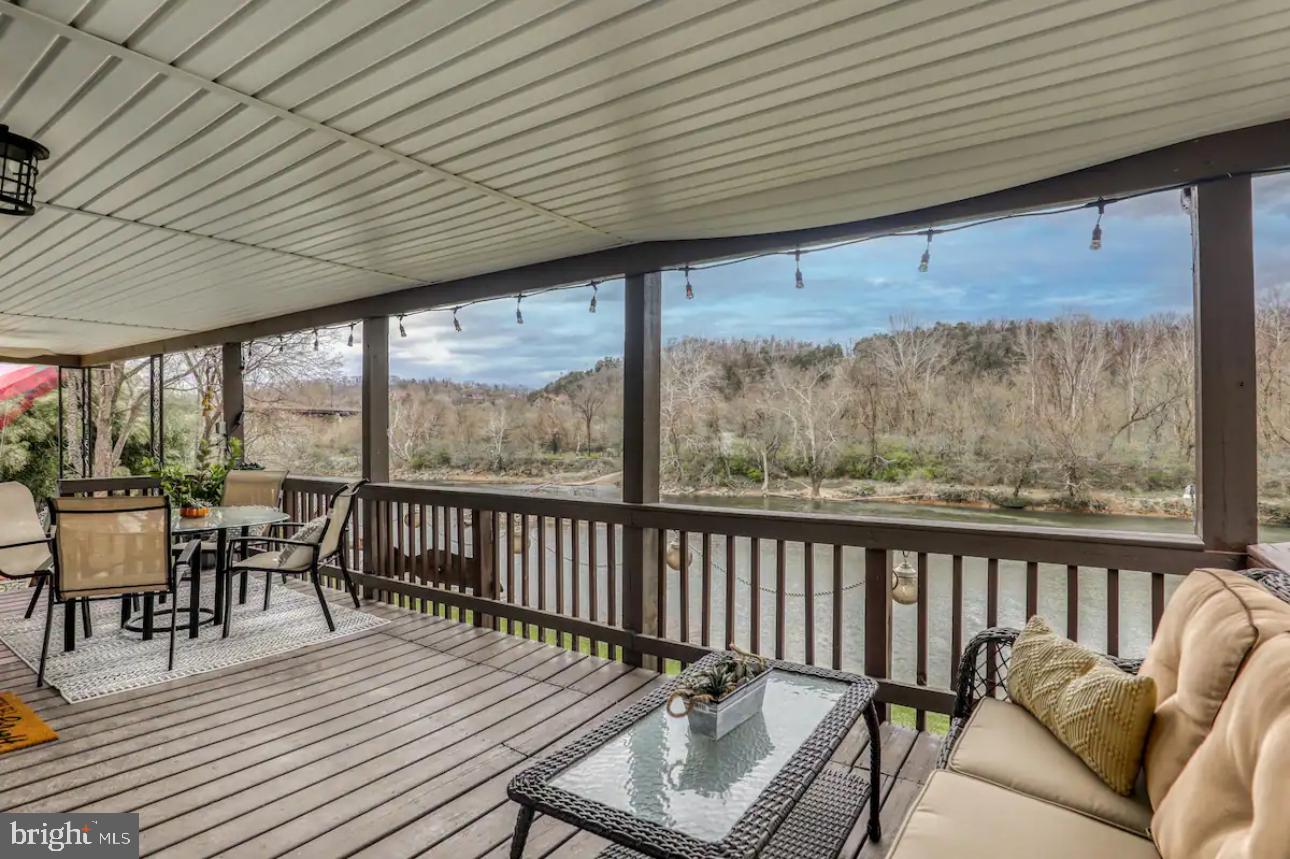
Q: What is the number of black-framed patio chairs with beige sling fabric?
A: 4